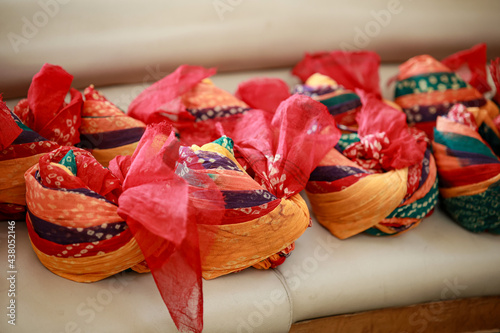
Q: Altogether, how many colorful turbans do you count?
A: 9